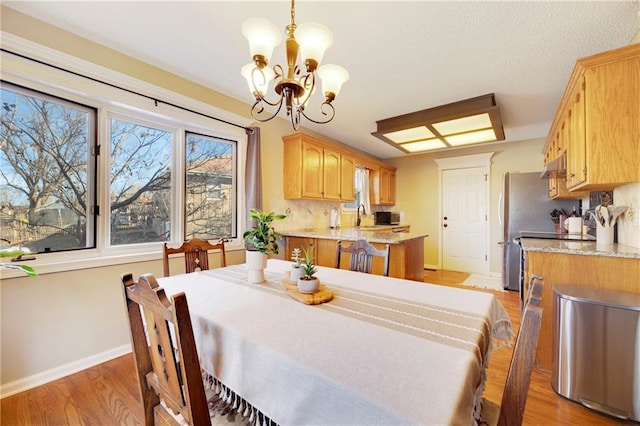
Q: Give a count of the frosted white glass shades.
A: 5